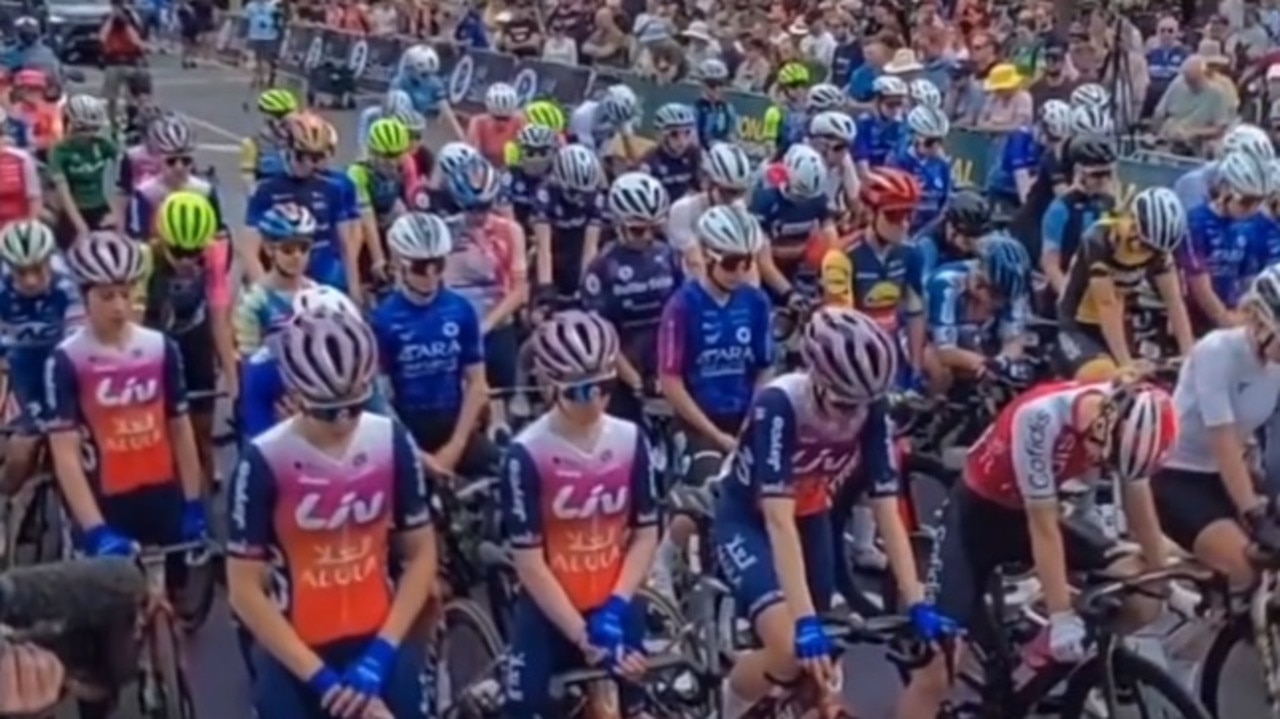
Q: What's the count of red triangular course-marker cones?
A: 0